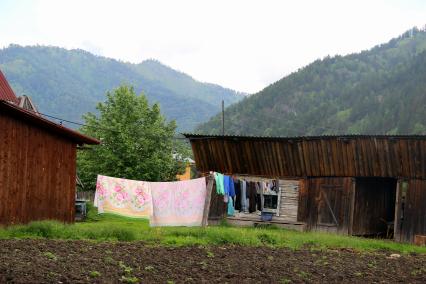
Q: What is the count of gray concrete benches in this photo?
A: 0